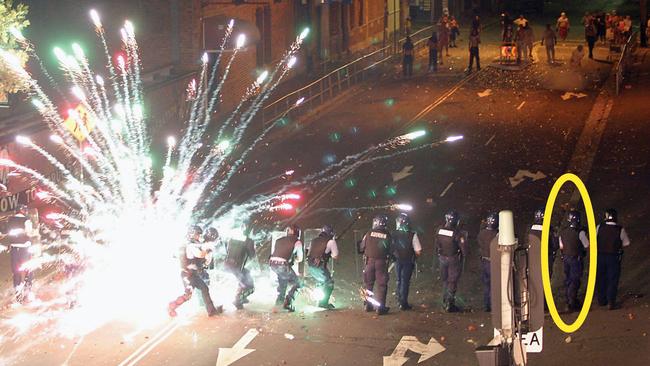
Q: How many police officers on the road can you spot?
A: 13